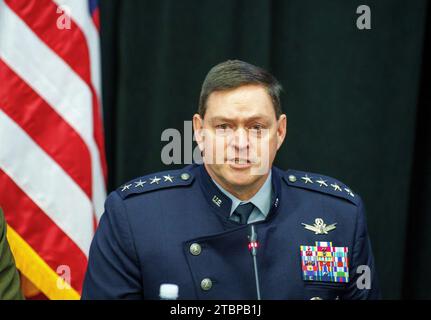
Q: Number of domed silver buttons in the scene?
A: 4